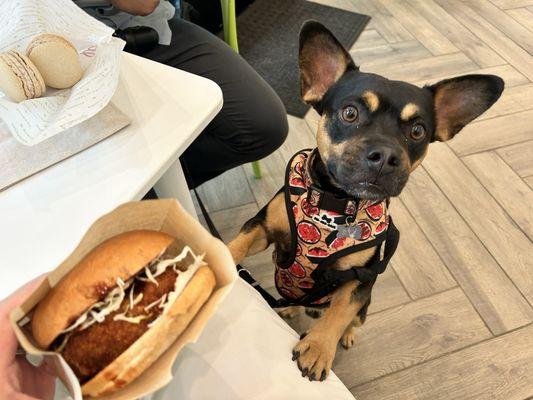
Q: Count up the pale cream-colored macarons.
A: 2